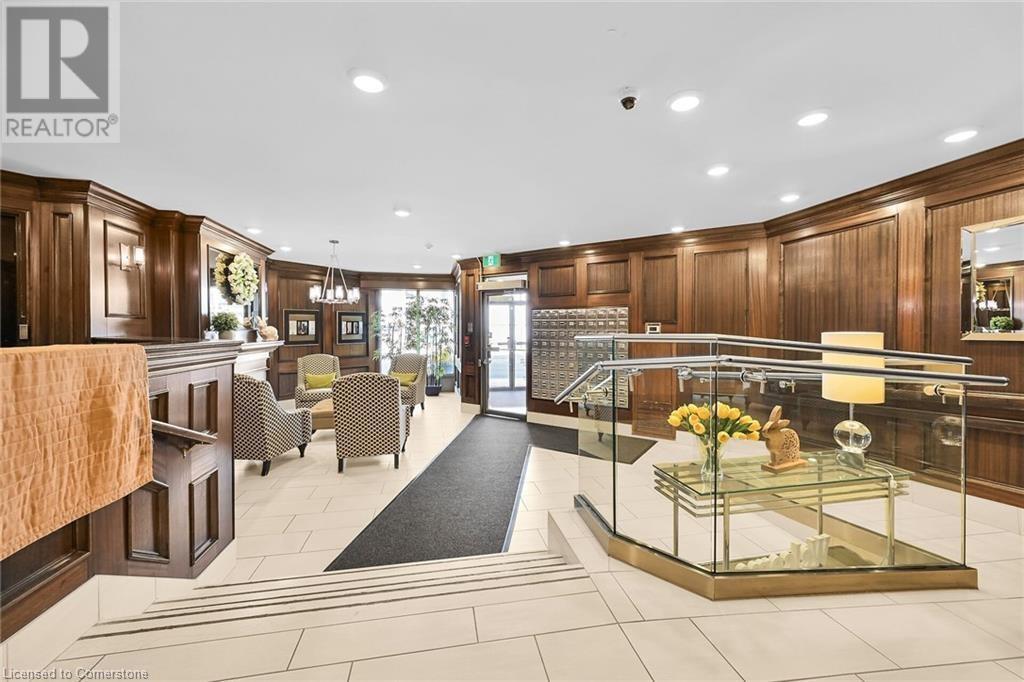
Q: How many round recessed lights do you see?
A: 13